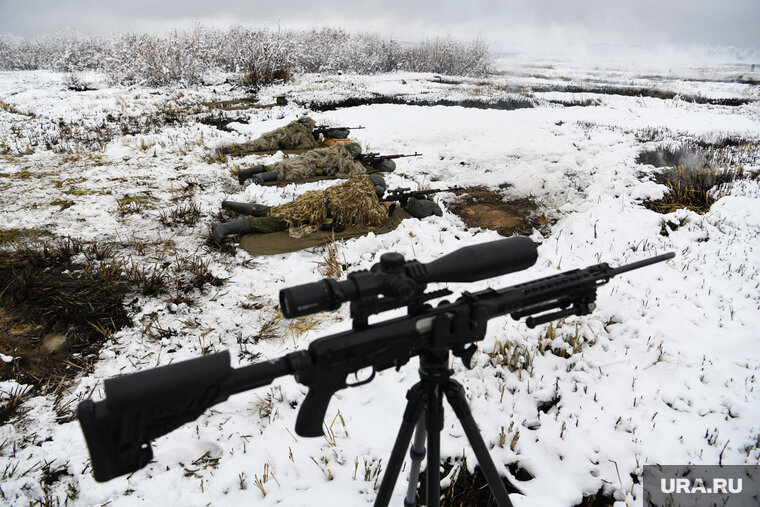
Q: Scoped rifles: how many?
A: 4